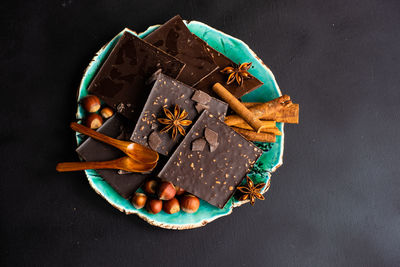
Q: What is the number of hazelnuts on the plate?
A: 10